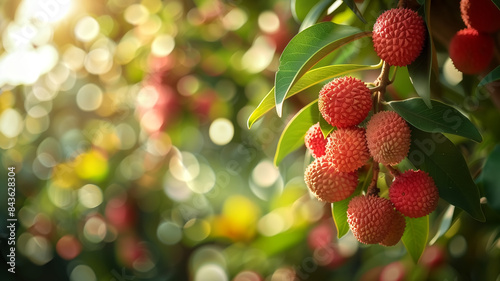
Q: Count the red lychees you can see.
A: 11